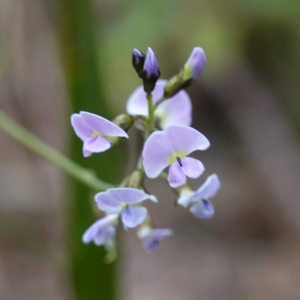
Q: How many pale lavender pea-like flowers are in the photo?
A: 7